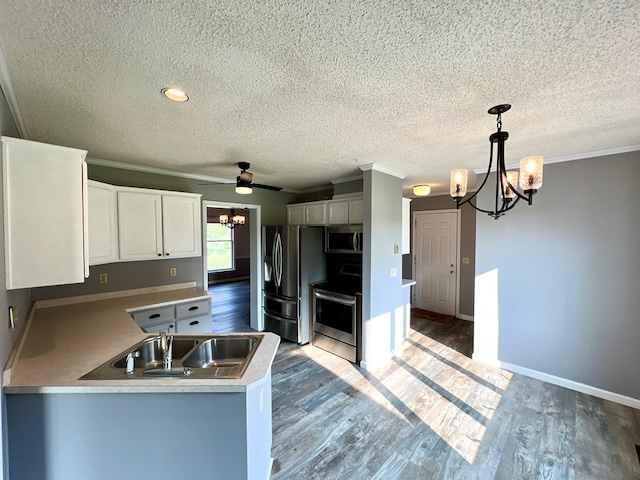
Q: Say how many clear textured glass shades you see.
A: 3